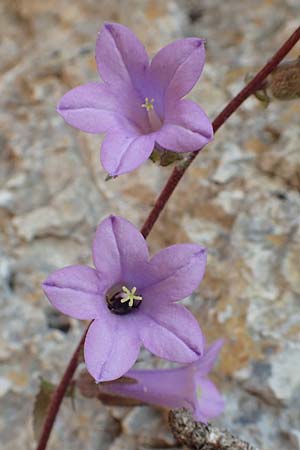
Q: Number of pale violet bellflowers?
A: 3